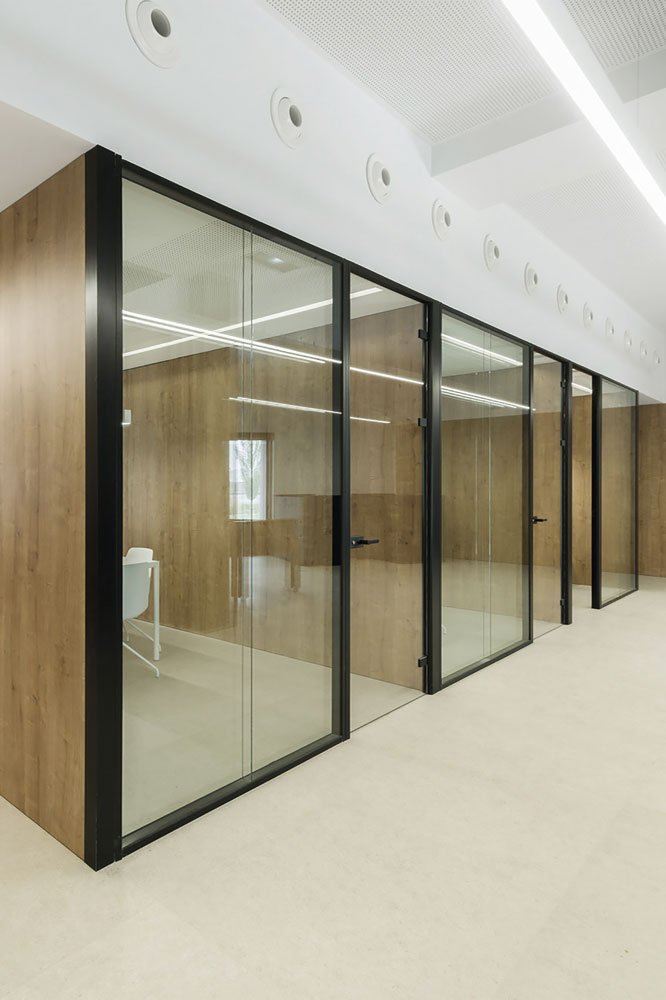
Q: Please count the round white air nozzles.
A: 12